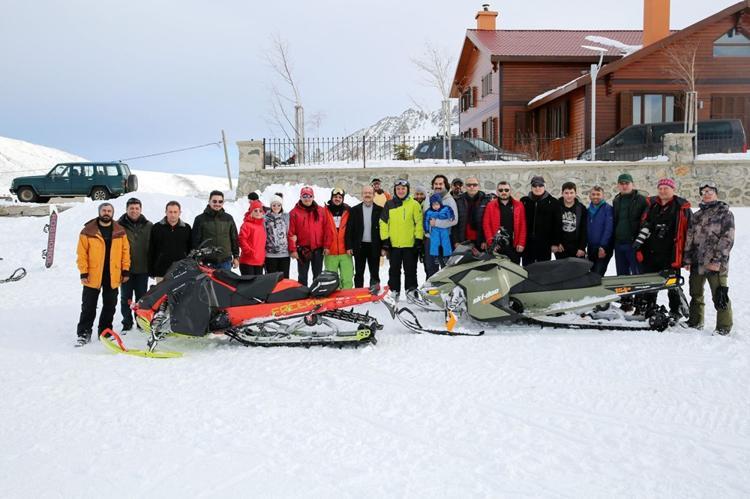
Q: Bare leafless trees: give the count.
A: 3